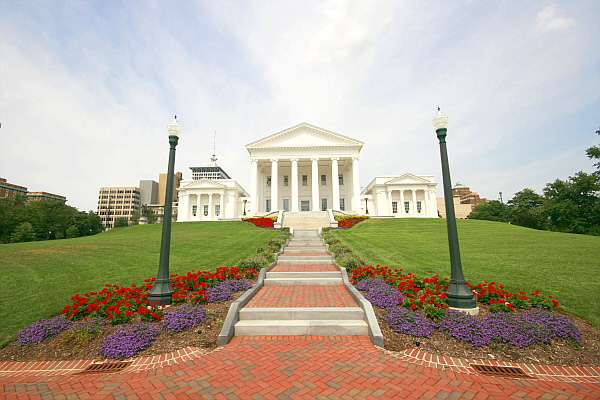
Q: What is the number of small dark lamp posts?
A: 2